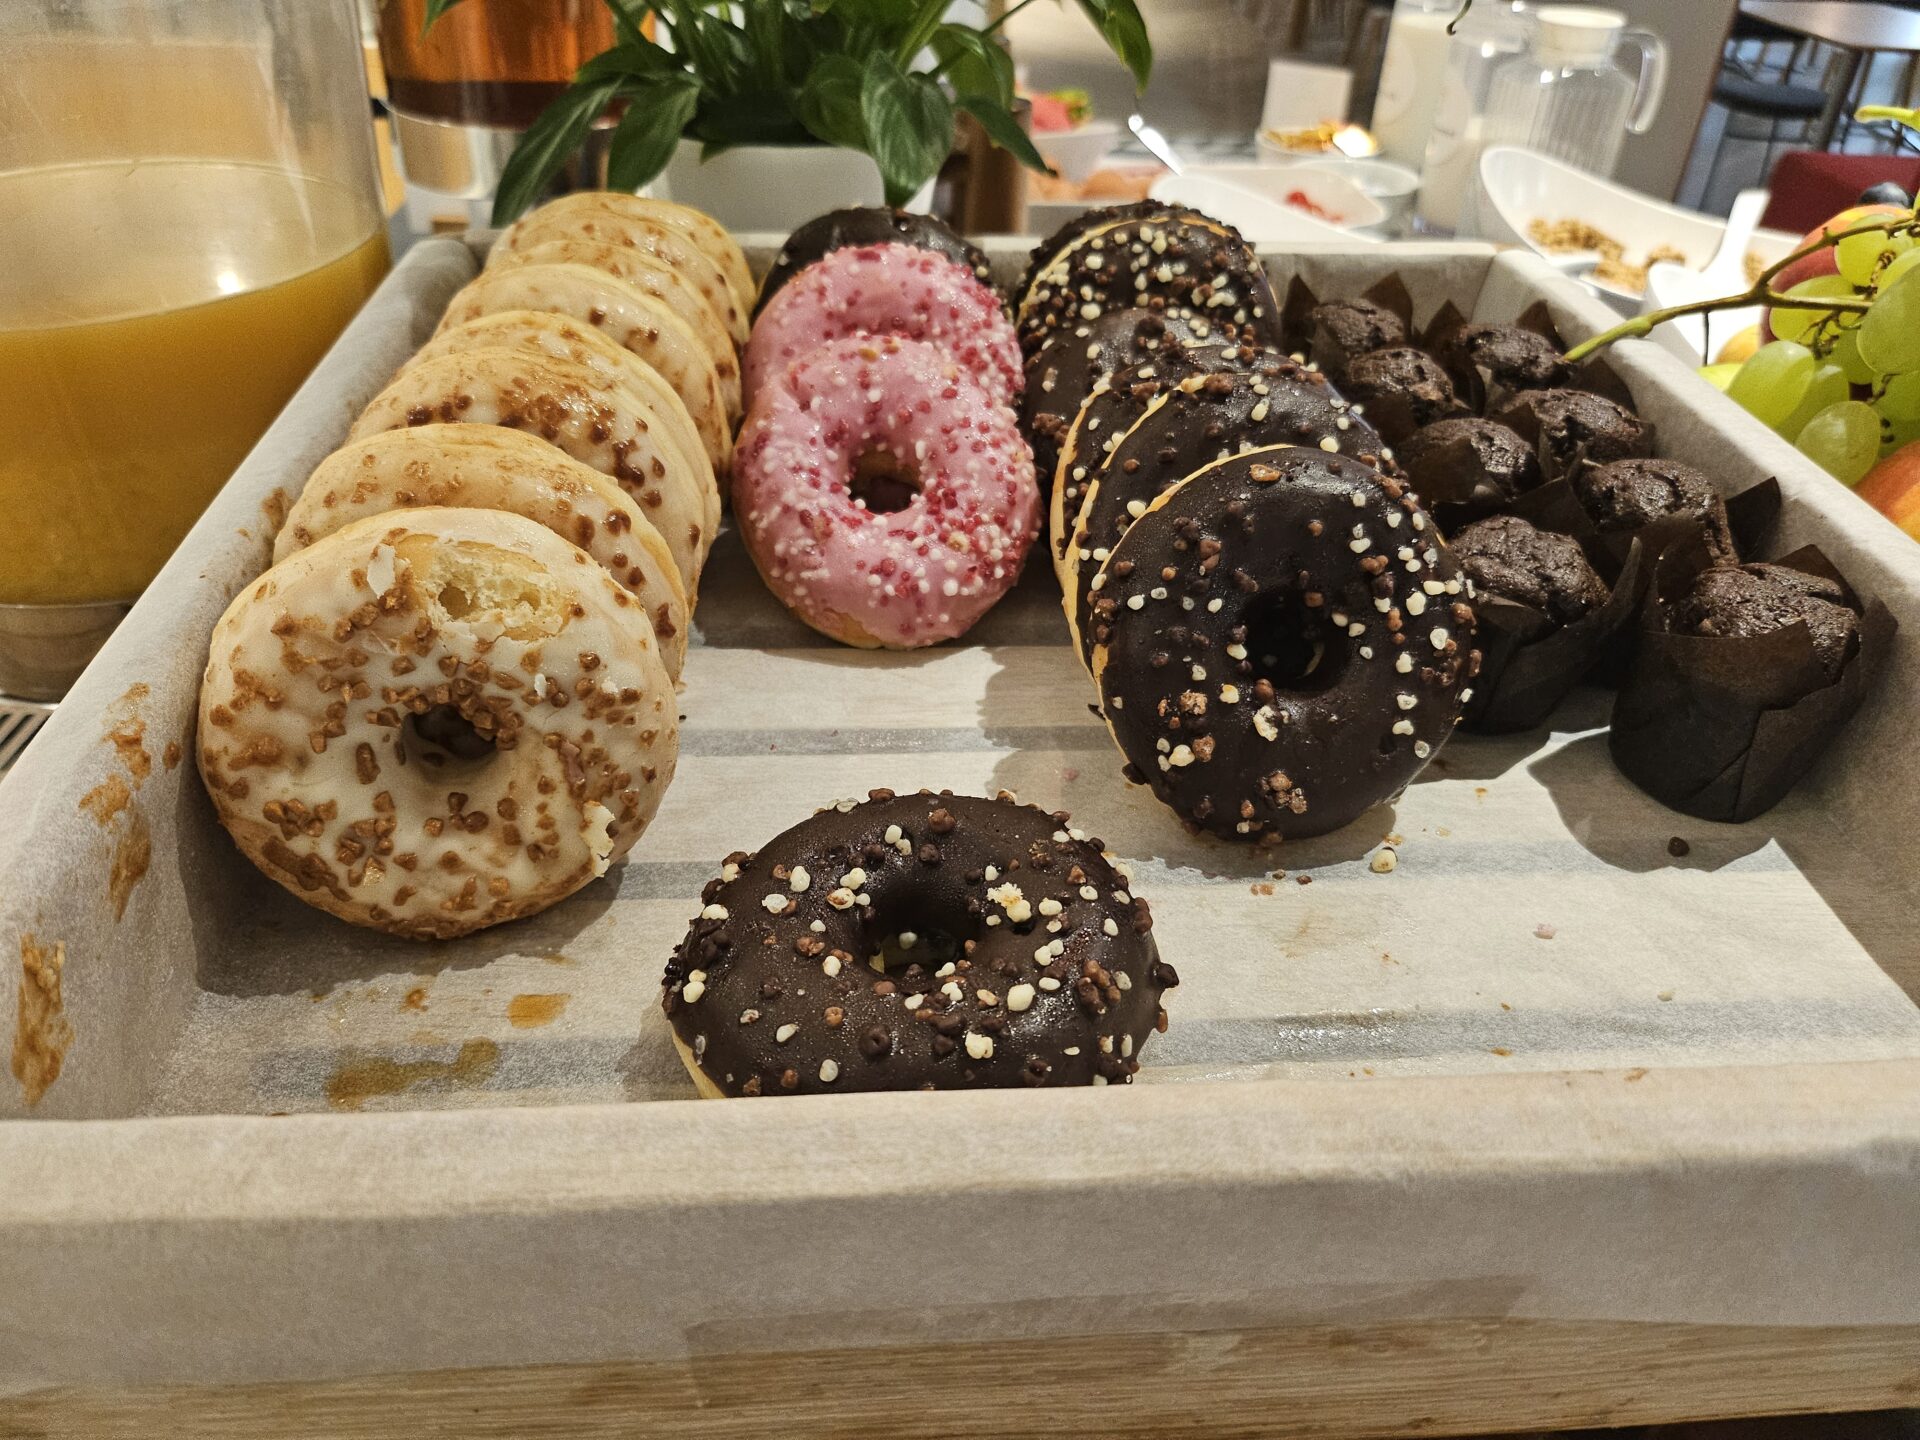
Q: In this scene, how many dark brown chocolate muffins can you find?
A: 8